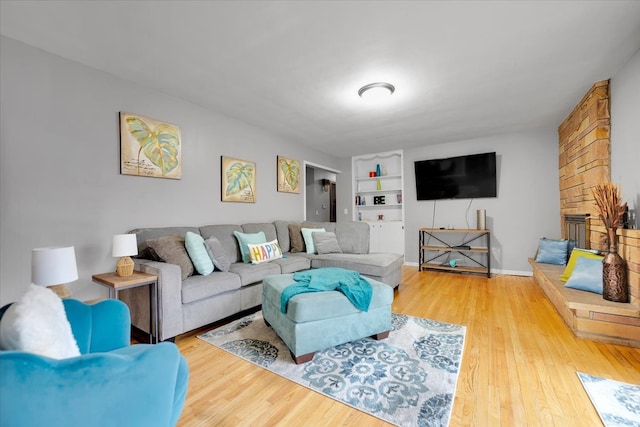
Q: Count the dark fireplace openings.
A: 1